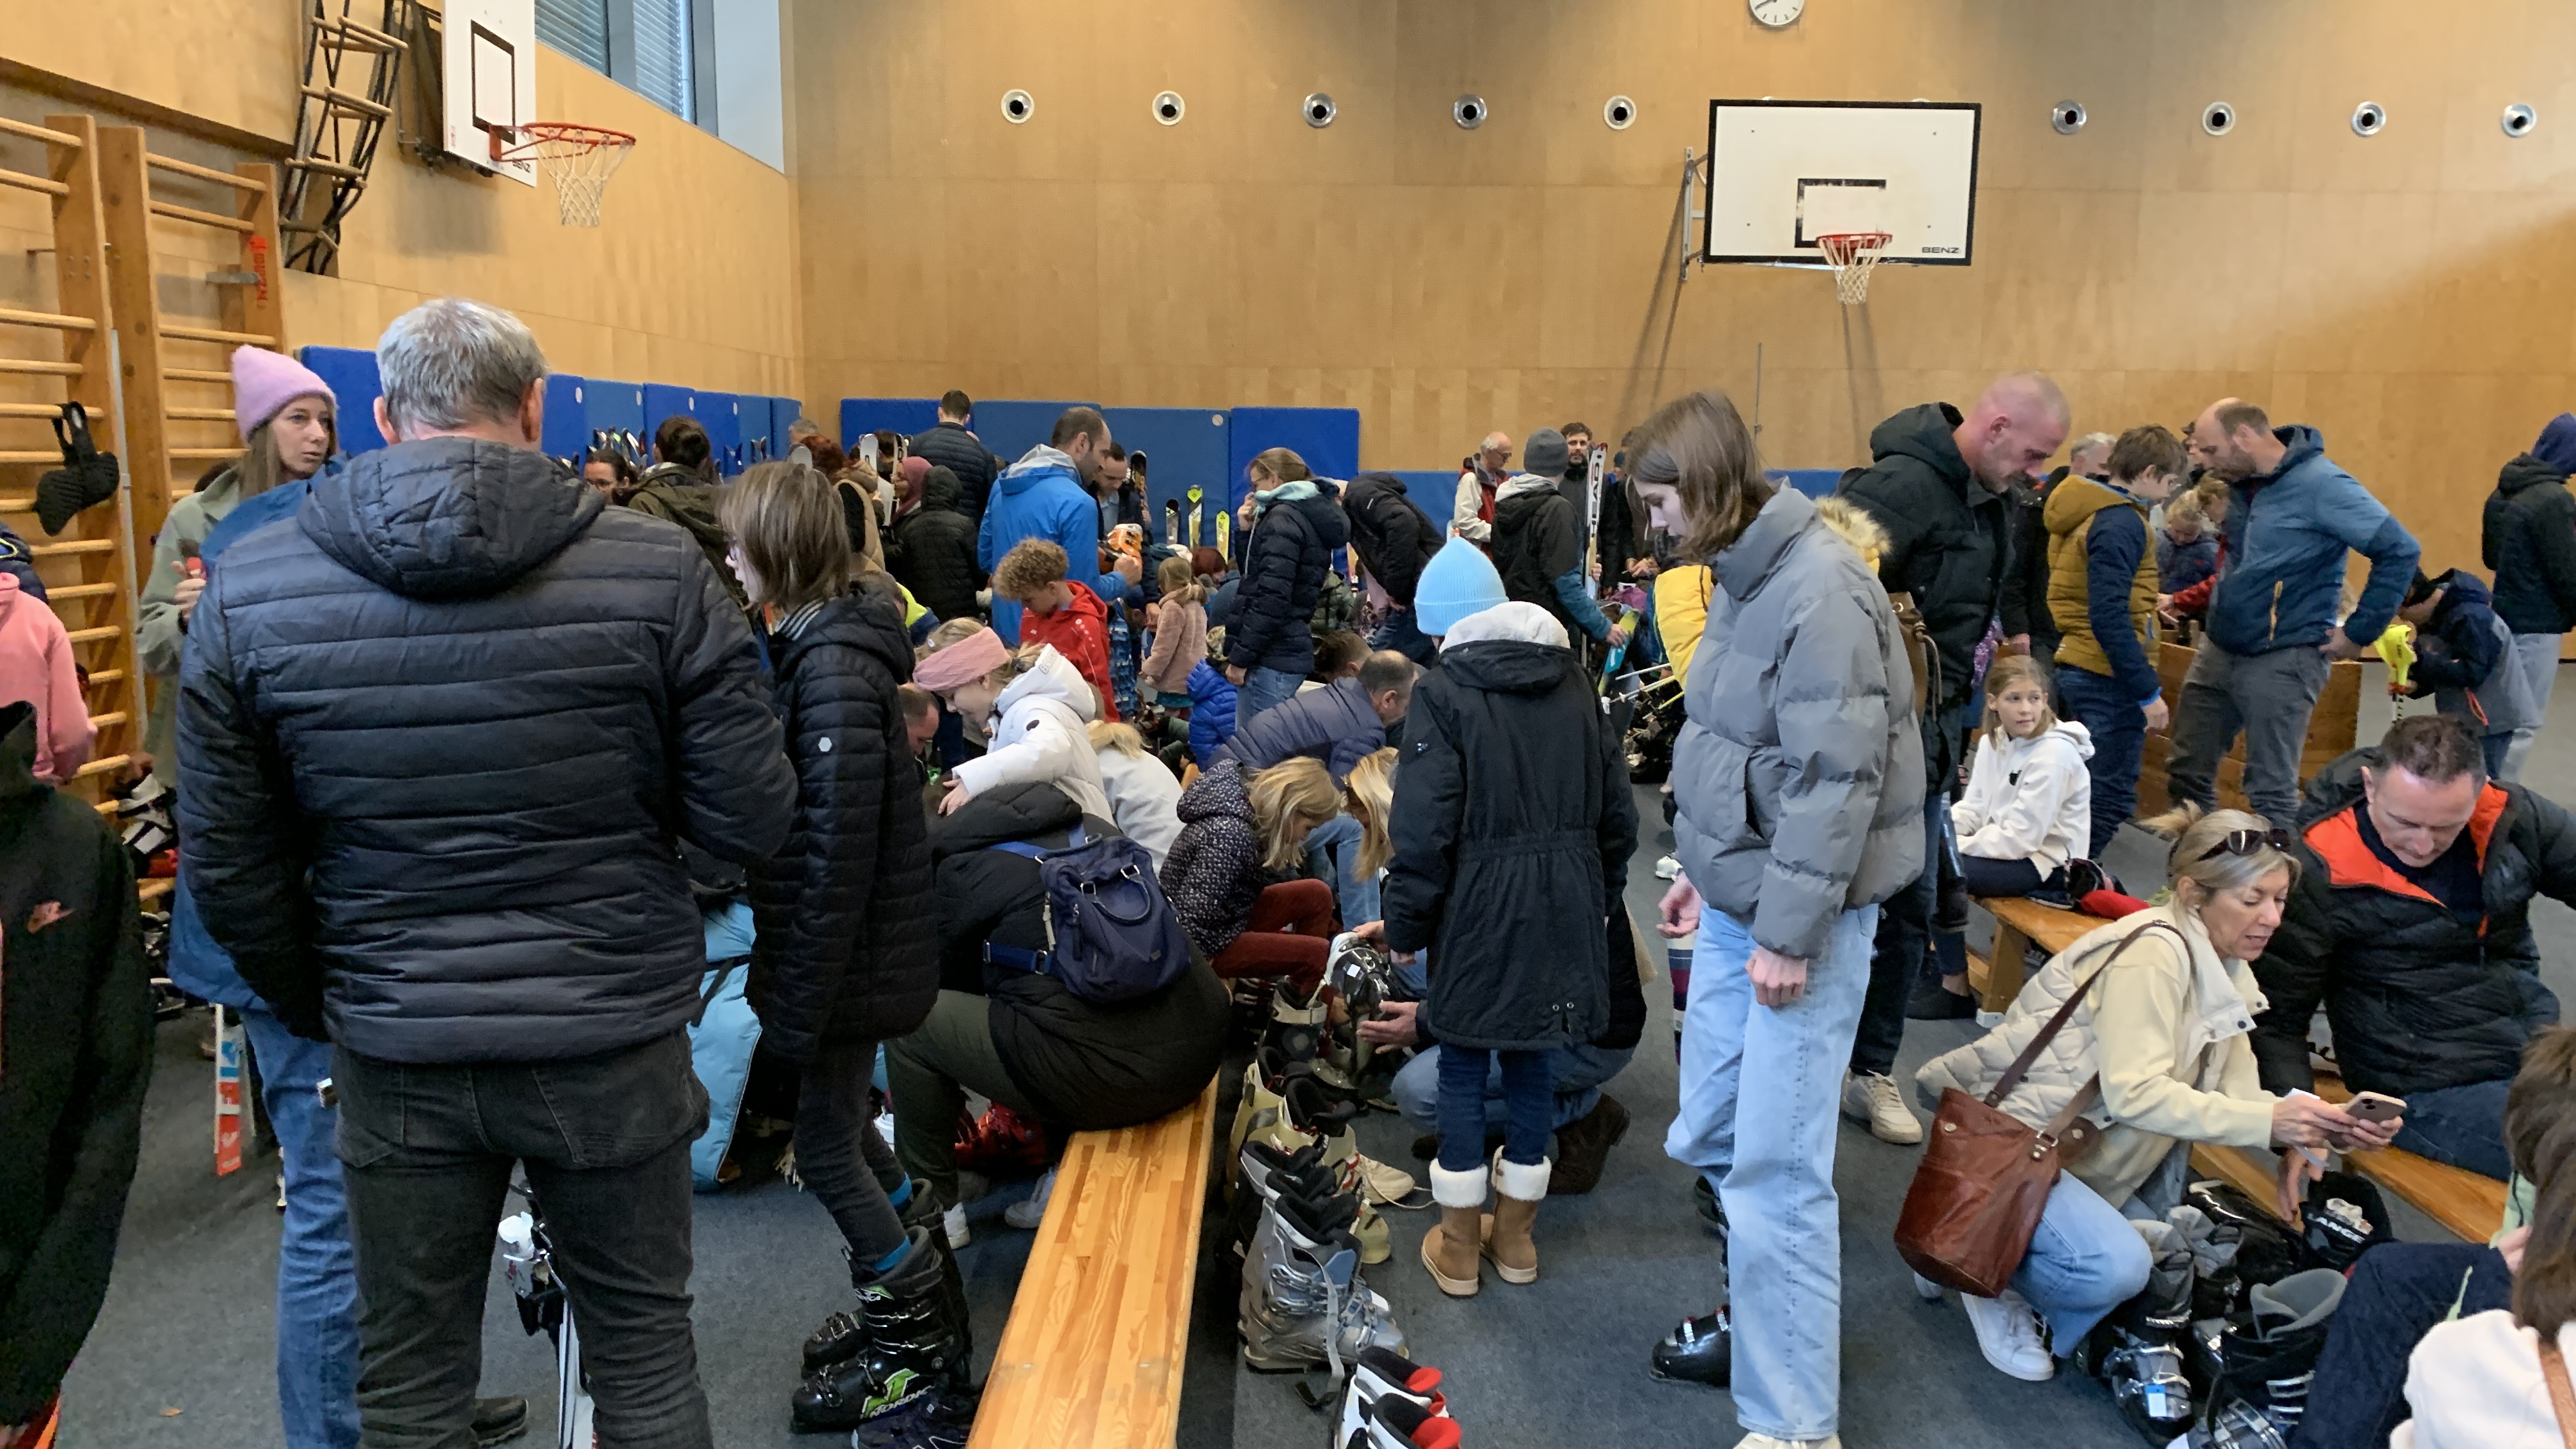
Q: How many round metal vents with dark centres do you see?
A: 9